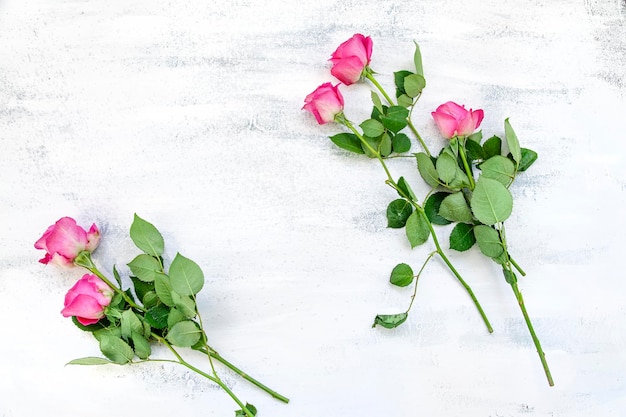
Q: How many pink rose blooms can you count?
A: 5